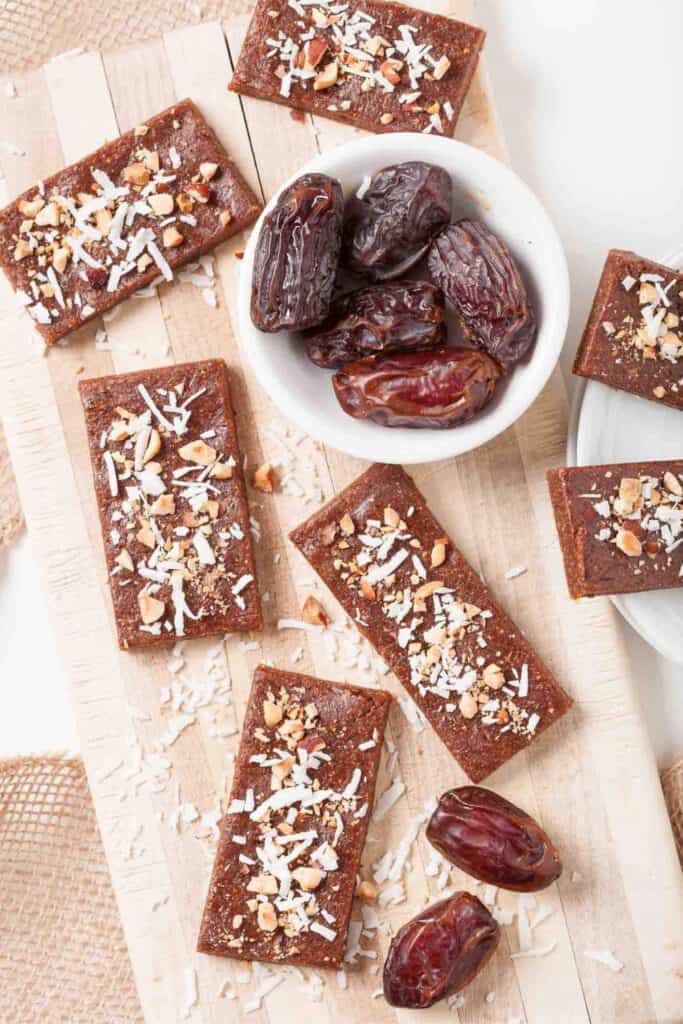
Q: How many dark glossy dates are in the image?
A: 7